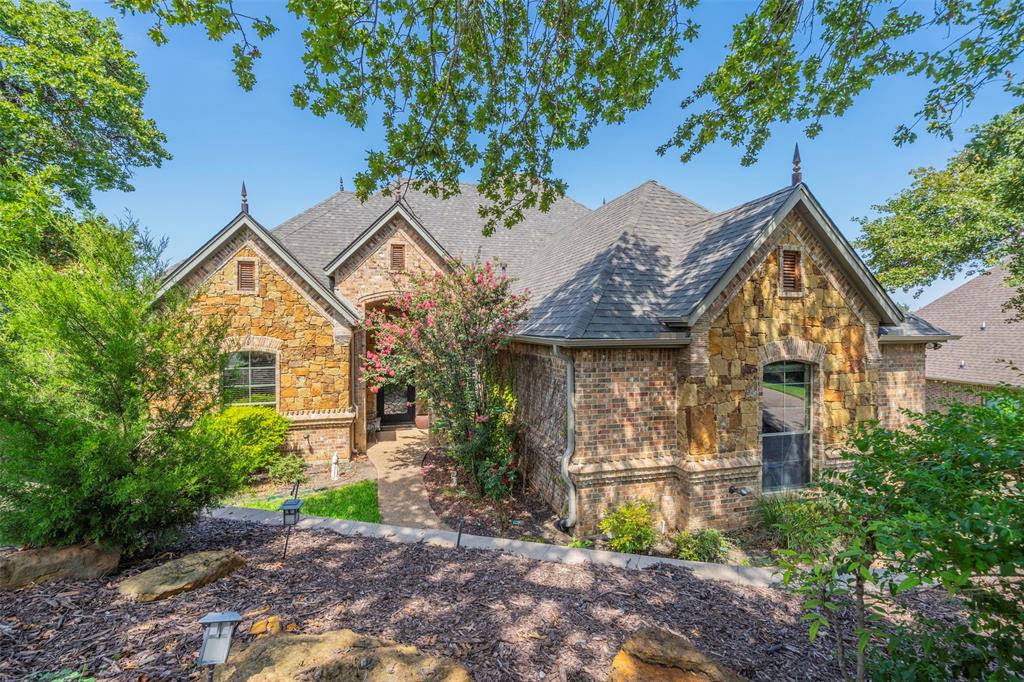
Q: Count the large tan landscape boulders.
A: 4